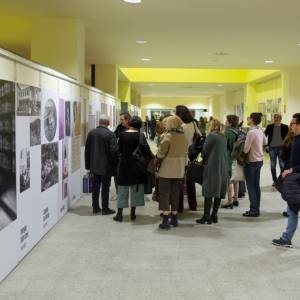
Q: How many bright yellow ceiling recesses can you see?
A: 1